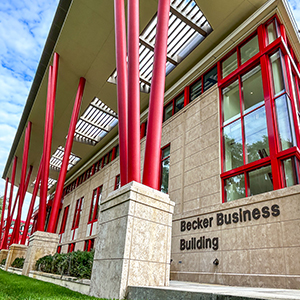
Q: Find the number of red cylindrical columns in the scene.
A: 13